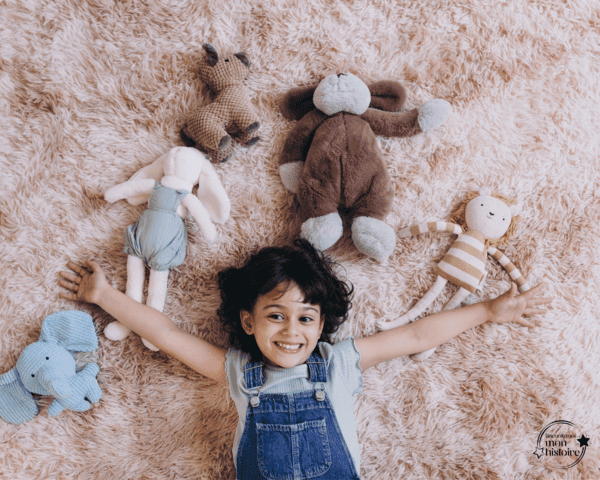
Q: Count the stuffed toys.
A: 5